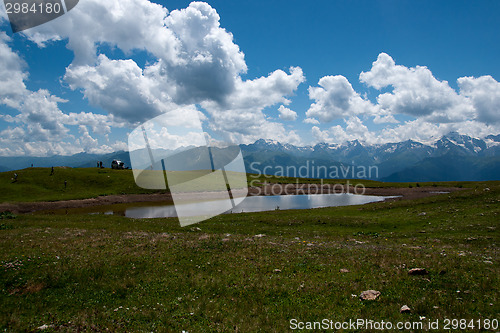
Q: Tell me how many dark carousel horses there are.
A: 0